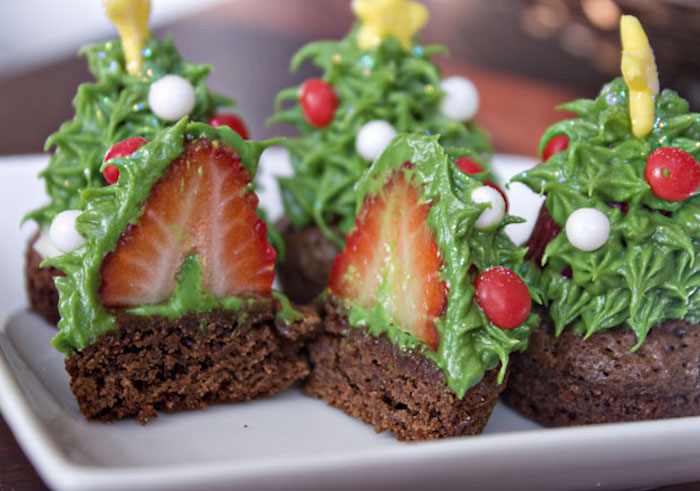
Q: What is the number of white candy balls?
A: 6